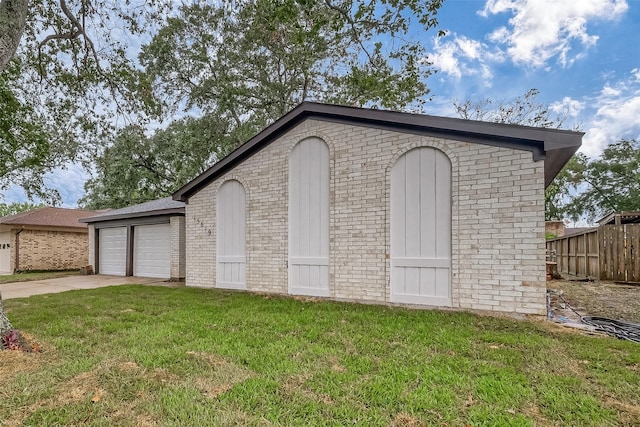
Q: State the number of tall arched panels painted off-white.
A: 3